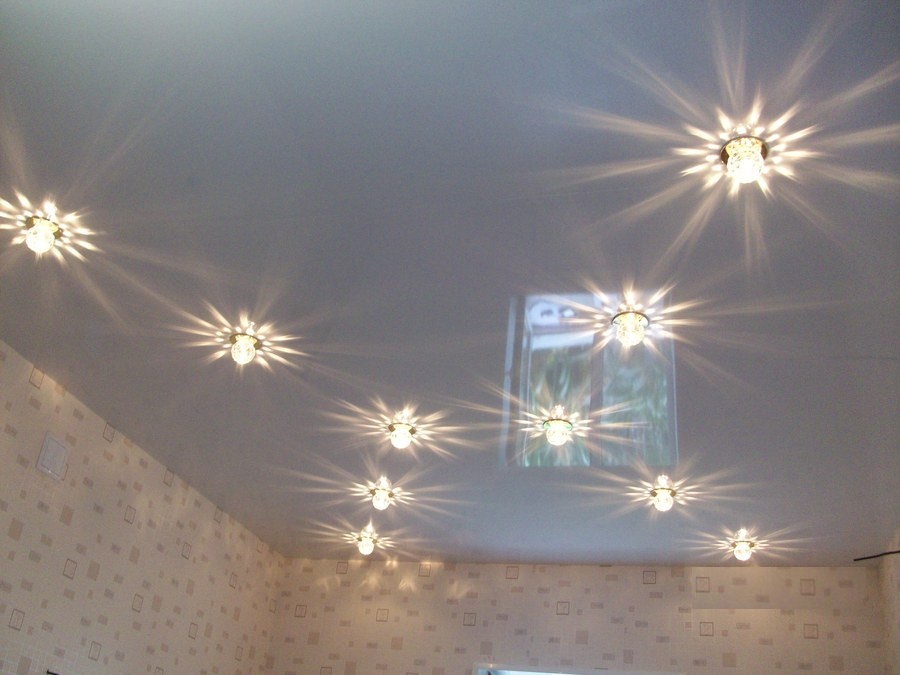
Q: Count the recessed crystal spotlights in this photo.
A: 10